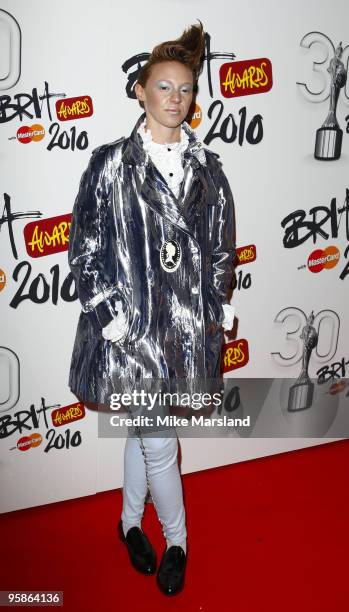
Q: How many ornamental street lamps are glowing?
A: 0